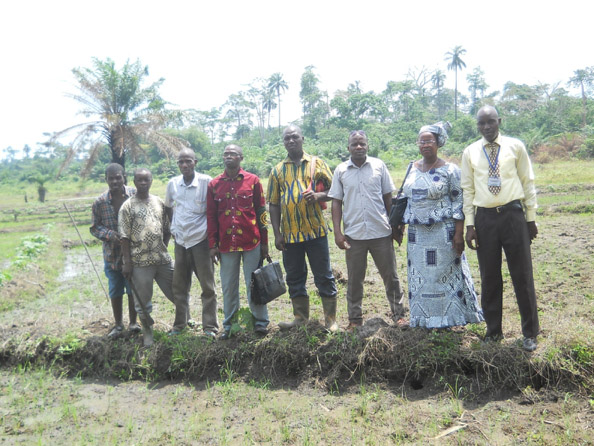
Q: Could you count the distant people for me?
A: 0